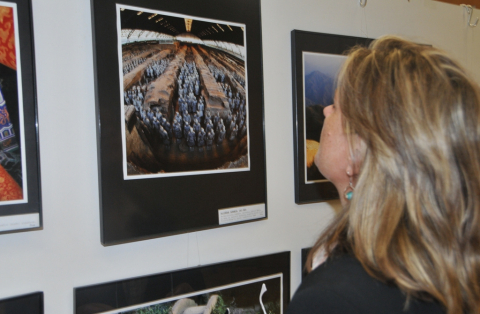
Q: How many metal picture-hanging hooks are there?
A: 2